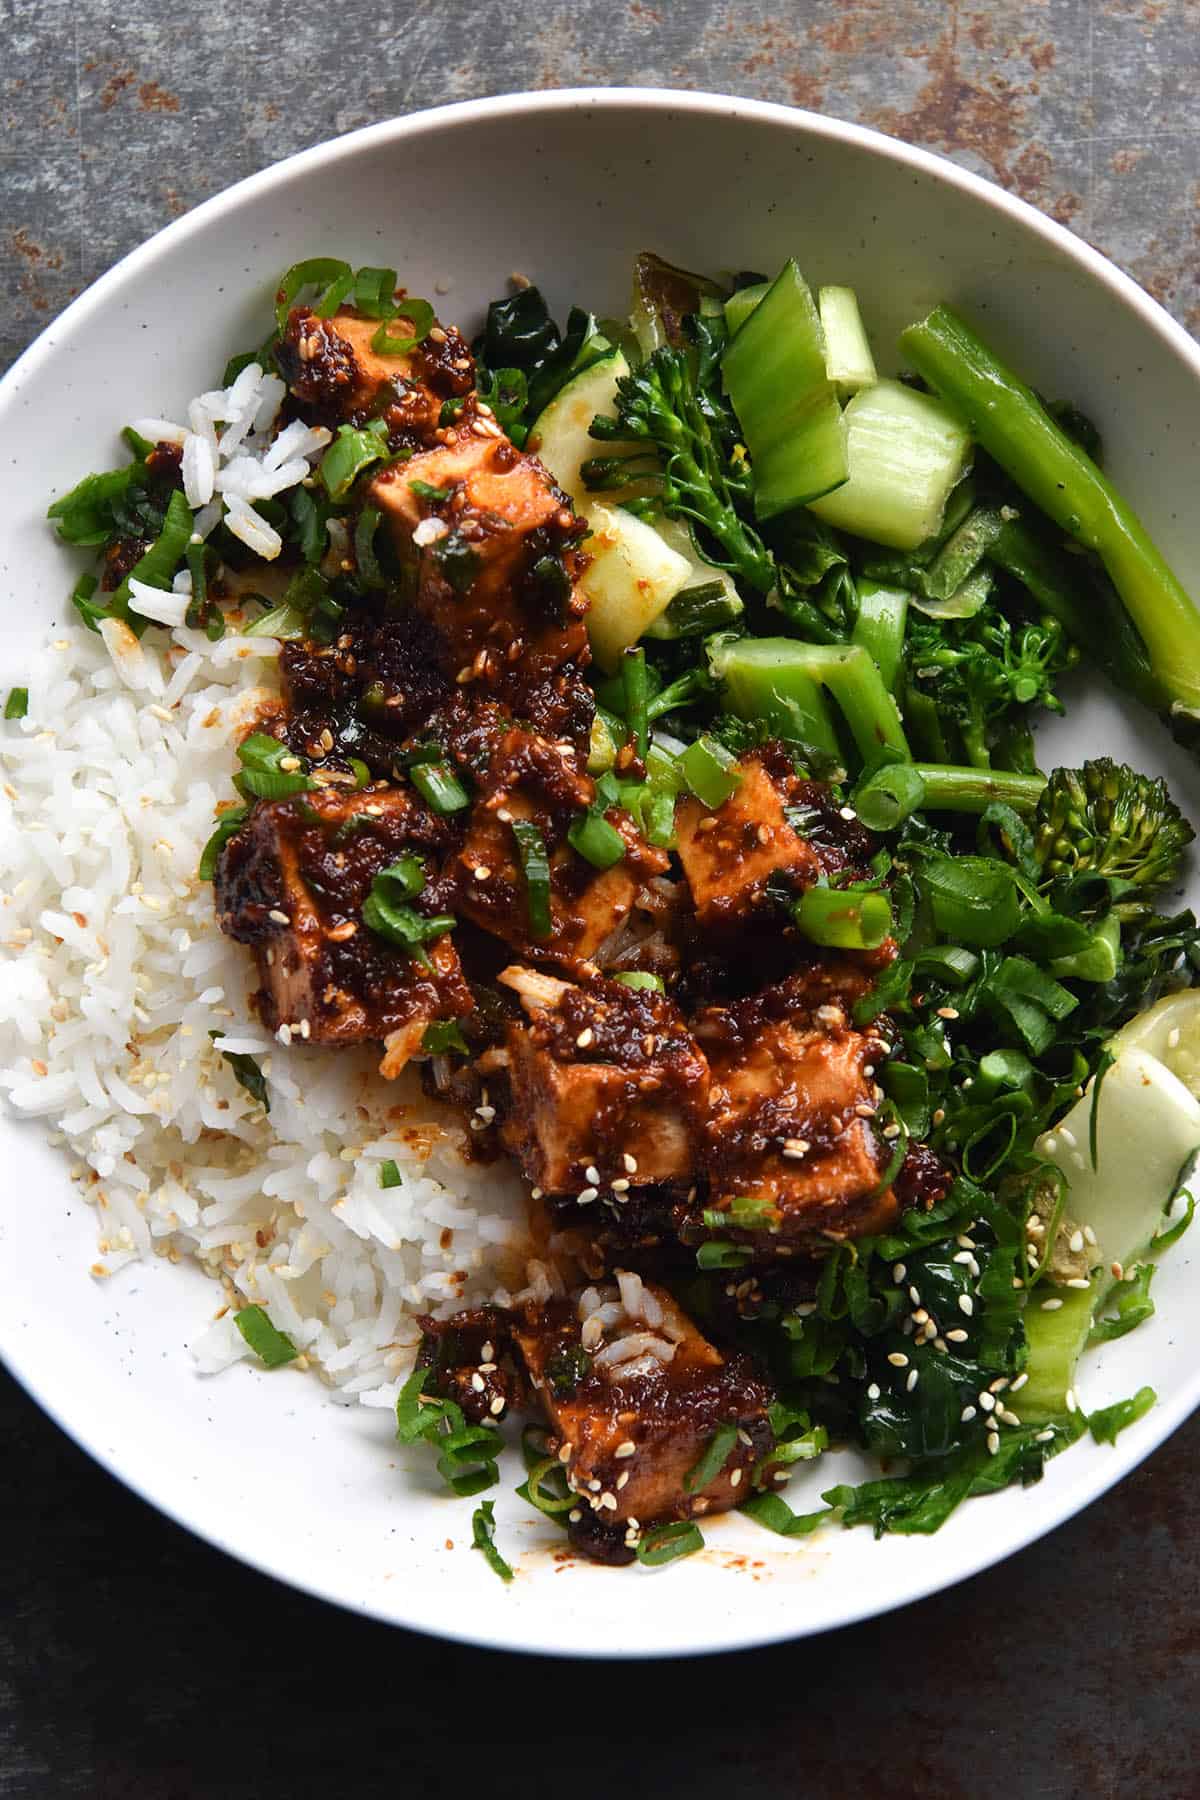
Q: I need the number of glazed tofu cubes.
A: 8